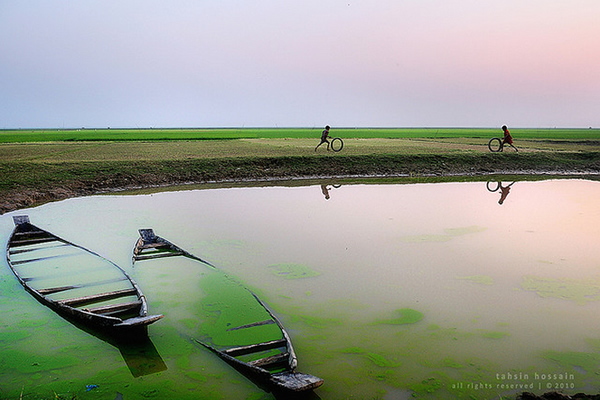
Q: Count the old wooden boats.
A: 2